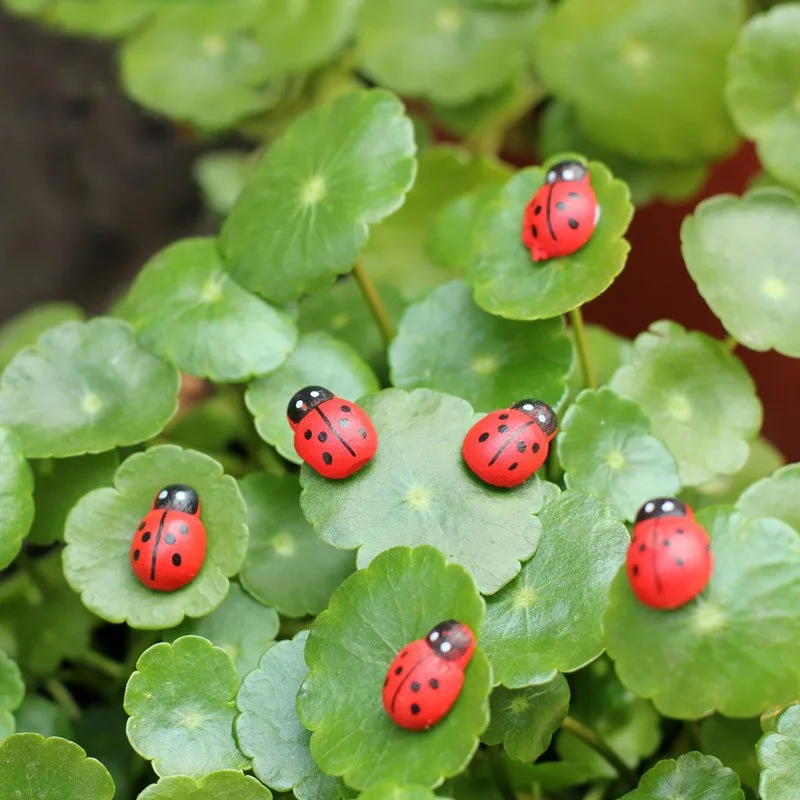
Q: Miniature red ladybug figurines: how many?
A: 6